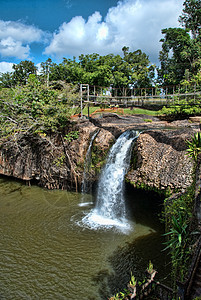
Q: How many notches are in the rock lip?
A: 2